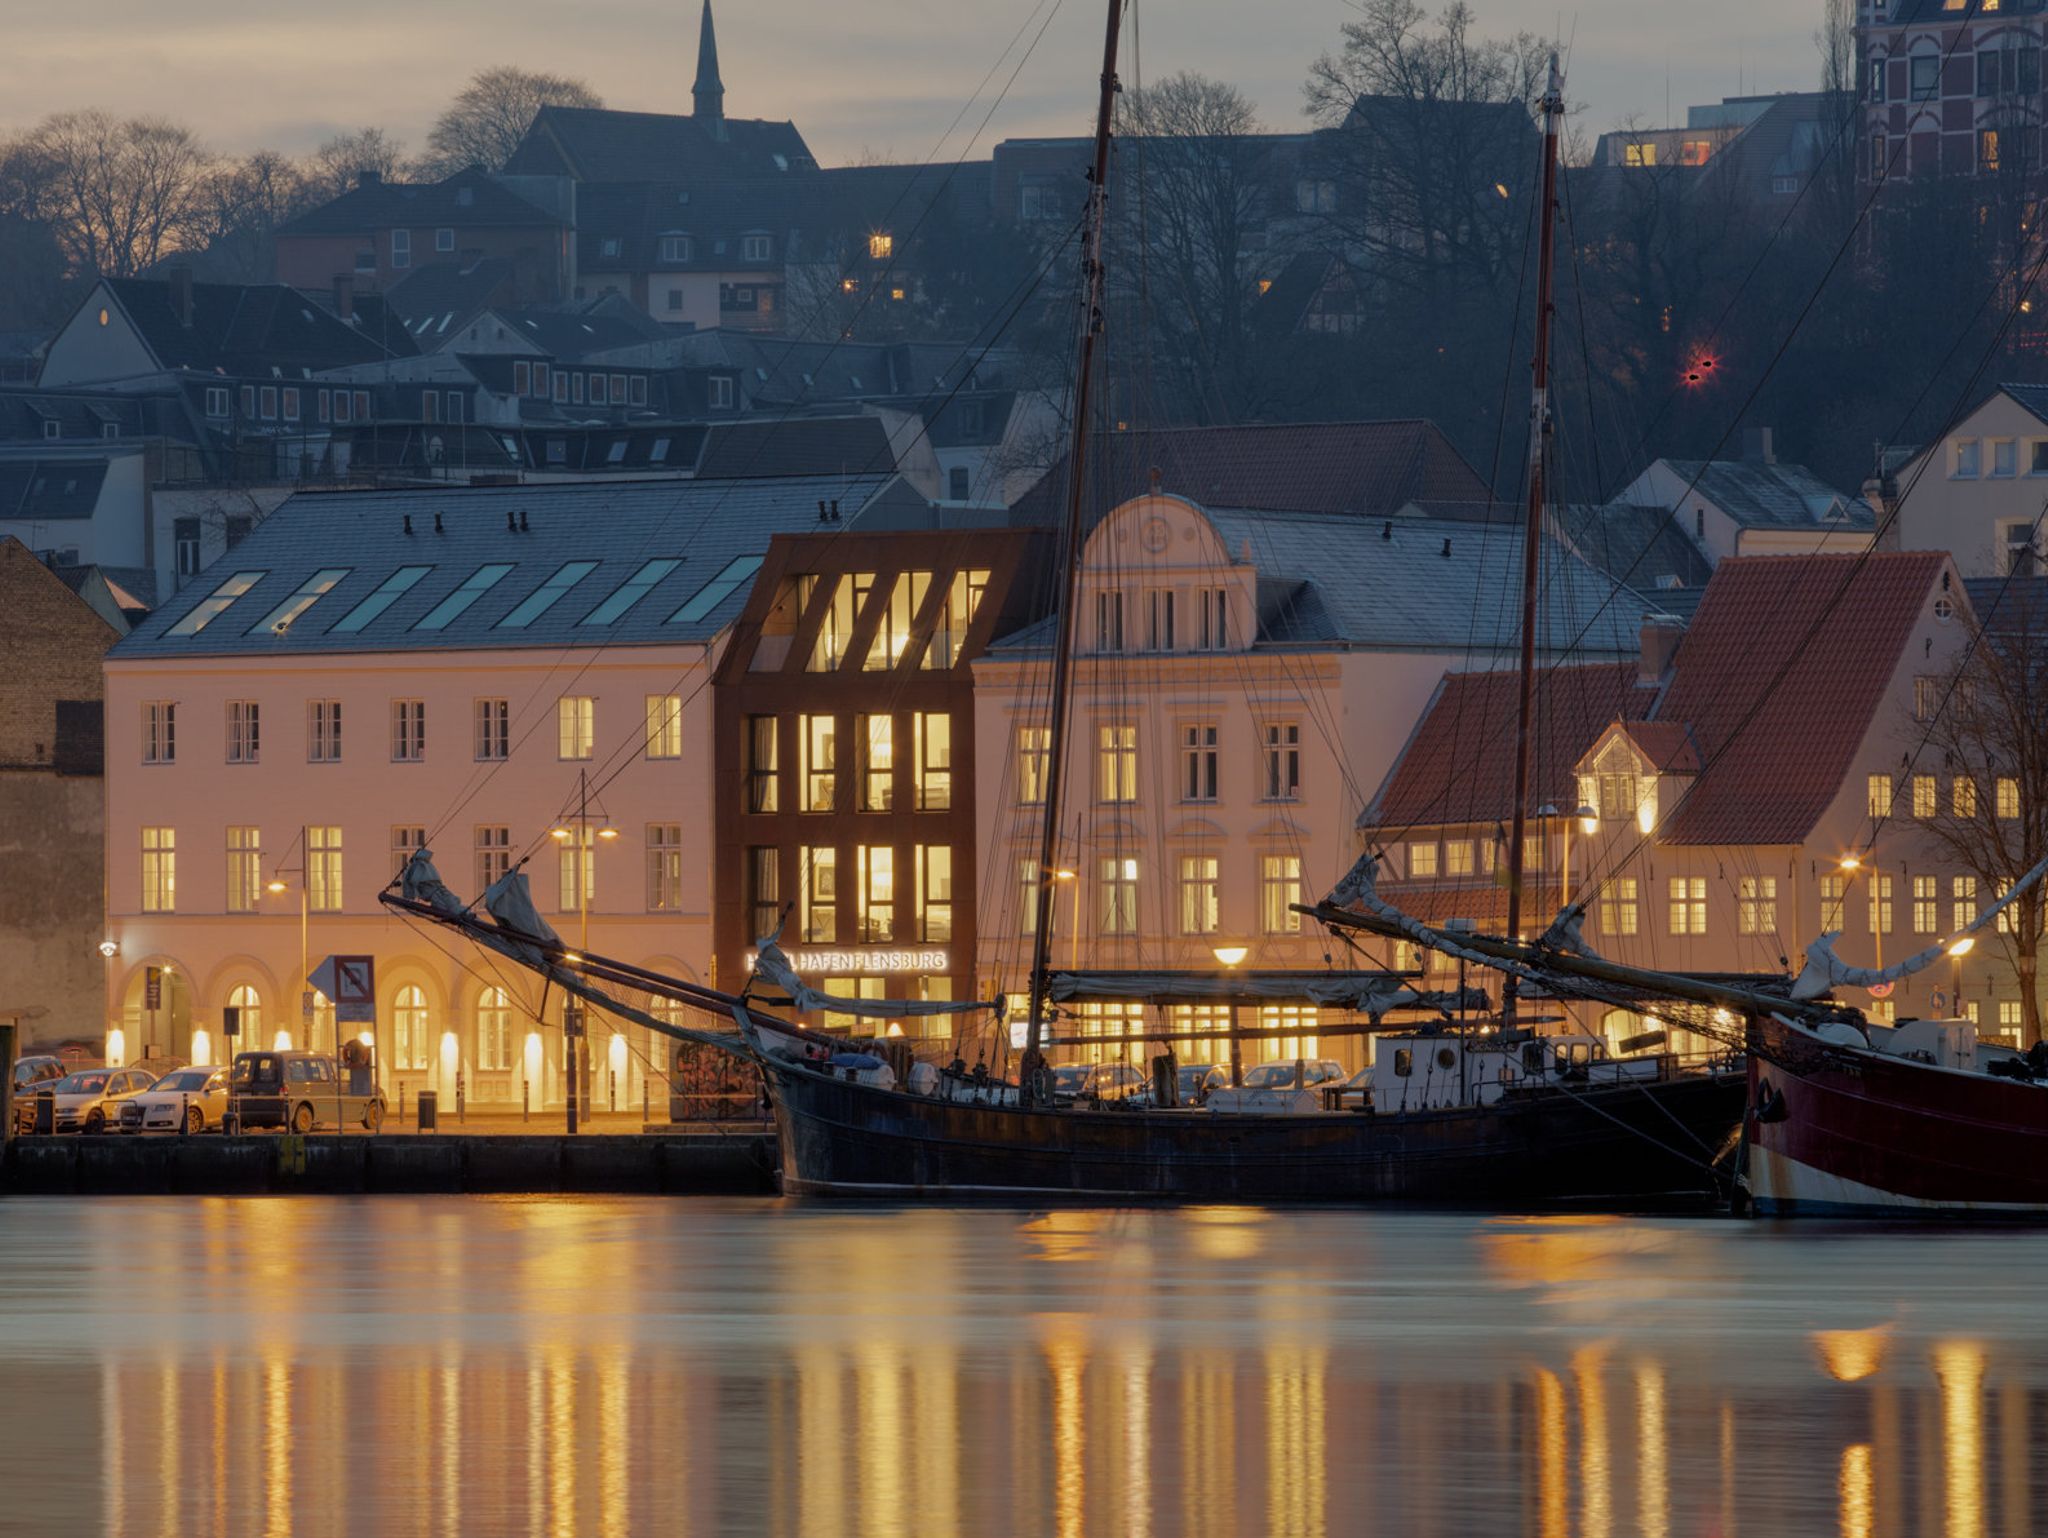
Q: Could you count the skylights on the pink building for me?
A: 7